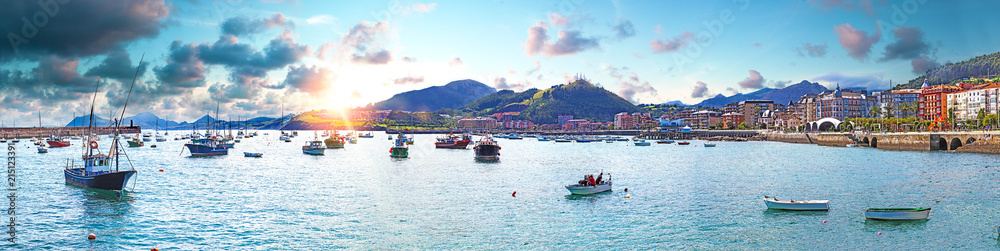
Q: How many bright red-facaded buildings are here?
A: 1